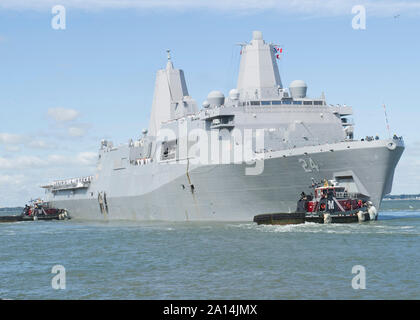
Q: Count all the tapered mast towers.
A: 2